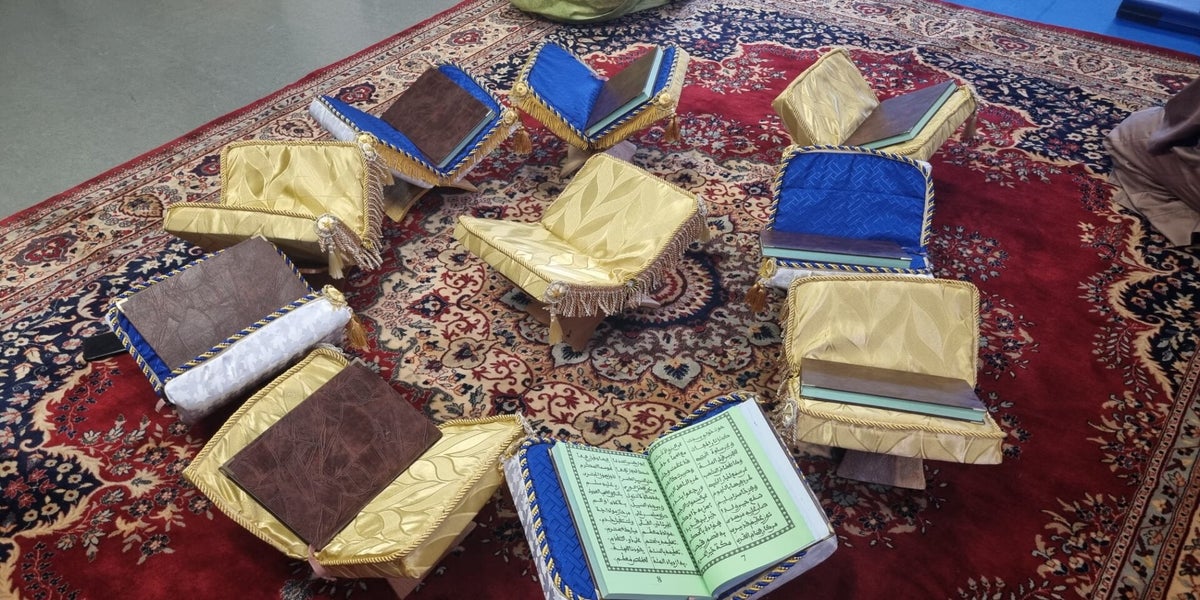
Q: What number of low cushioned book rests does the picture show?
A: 10